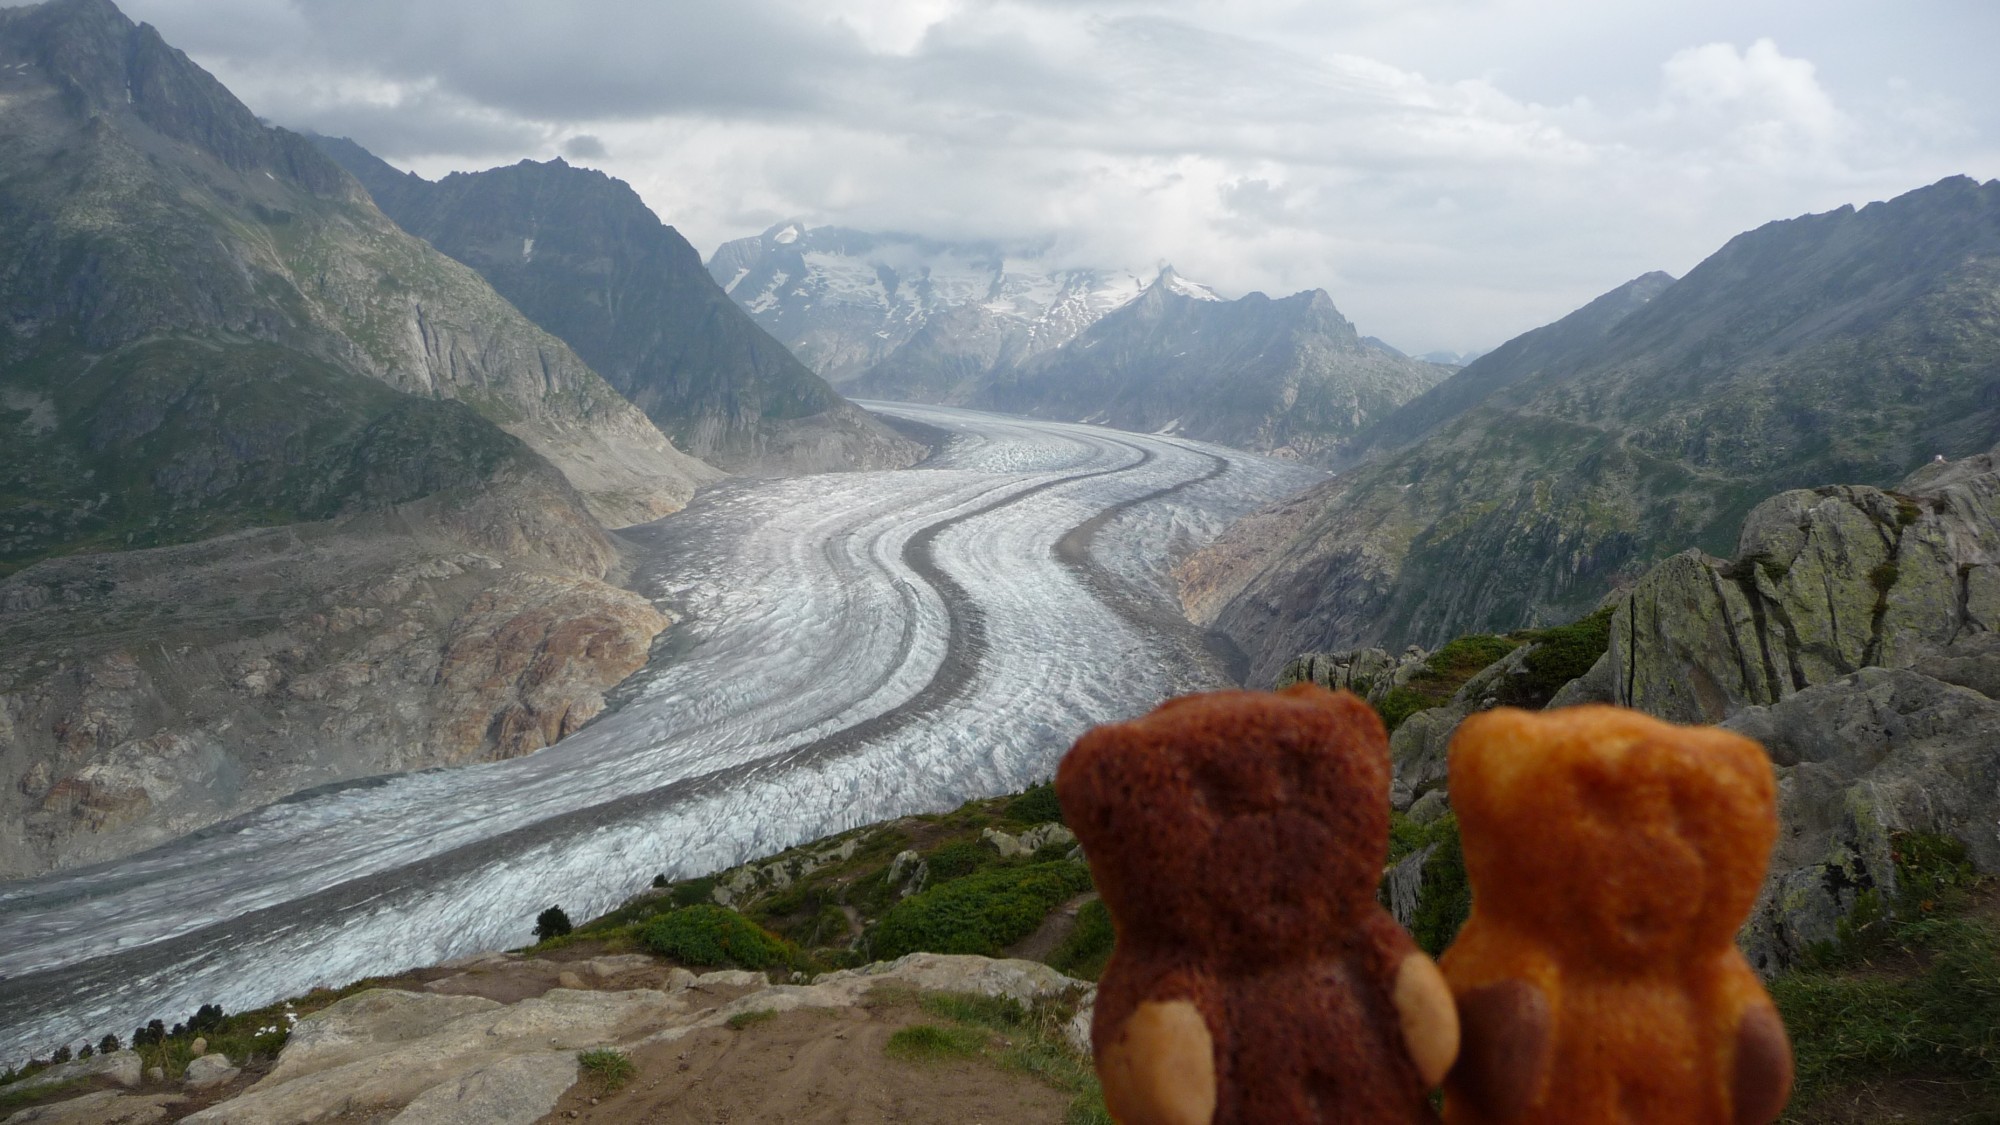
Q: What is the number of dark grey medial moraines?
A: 2